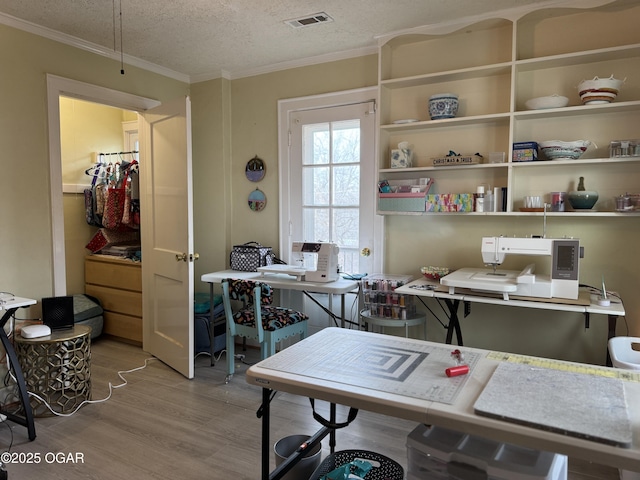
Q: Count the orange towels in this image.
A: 0